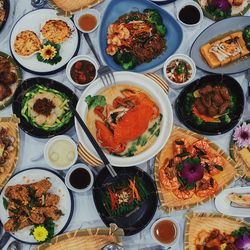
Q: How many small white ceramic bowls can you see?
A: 7